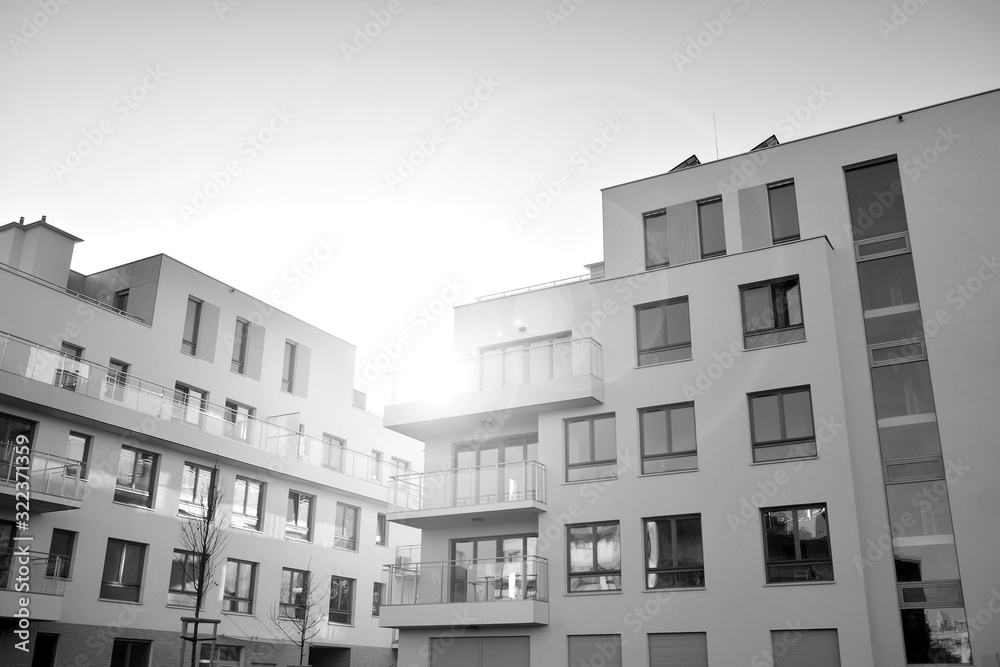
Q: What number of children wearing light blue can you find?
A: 0